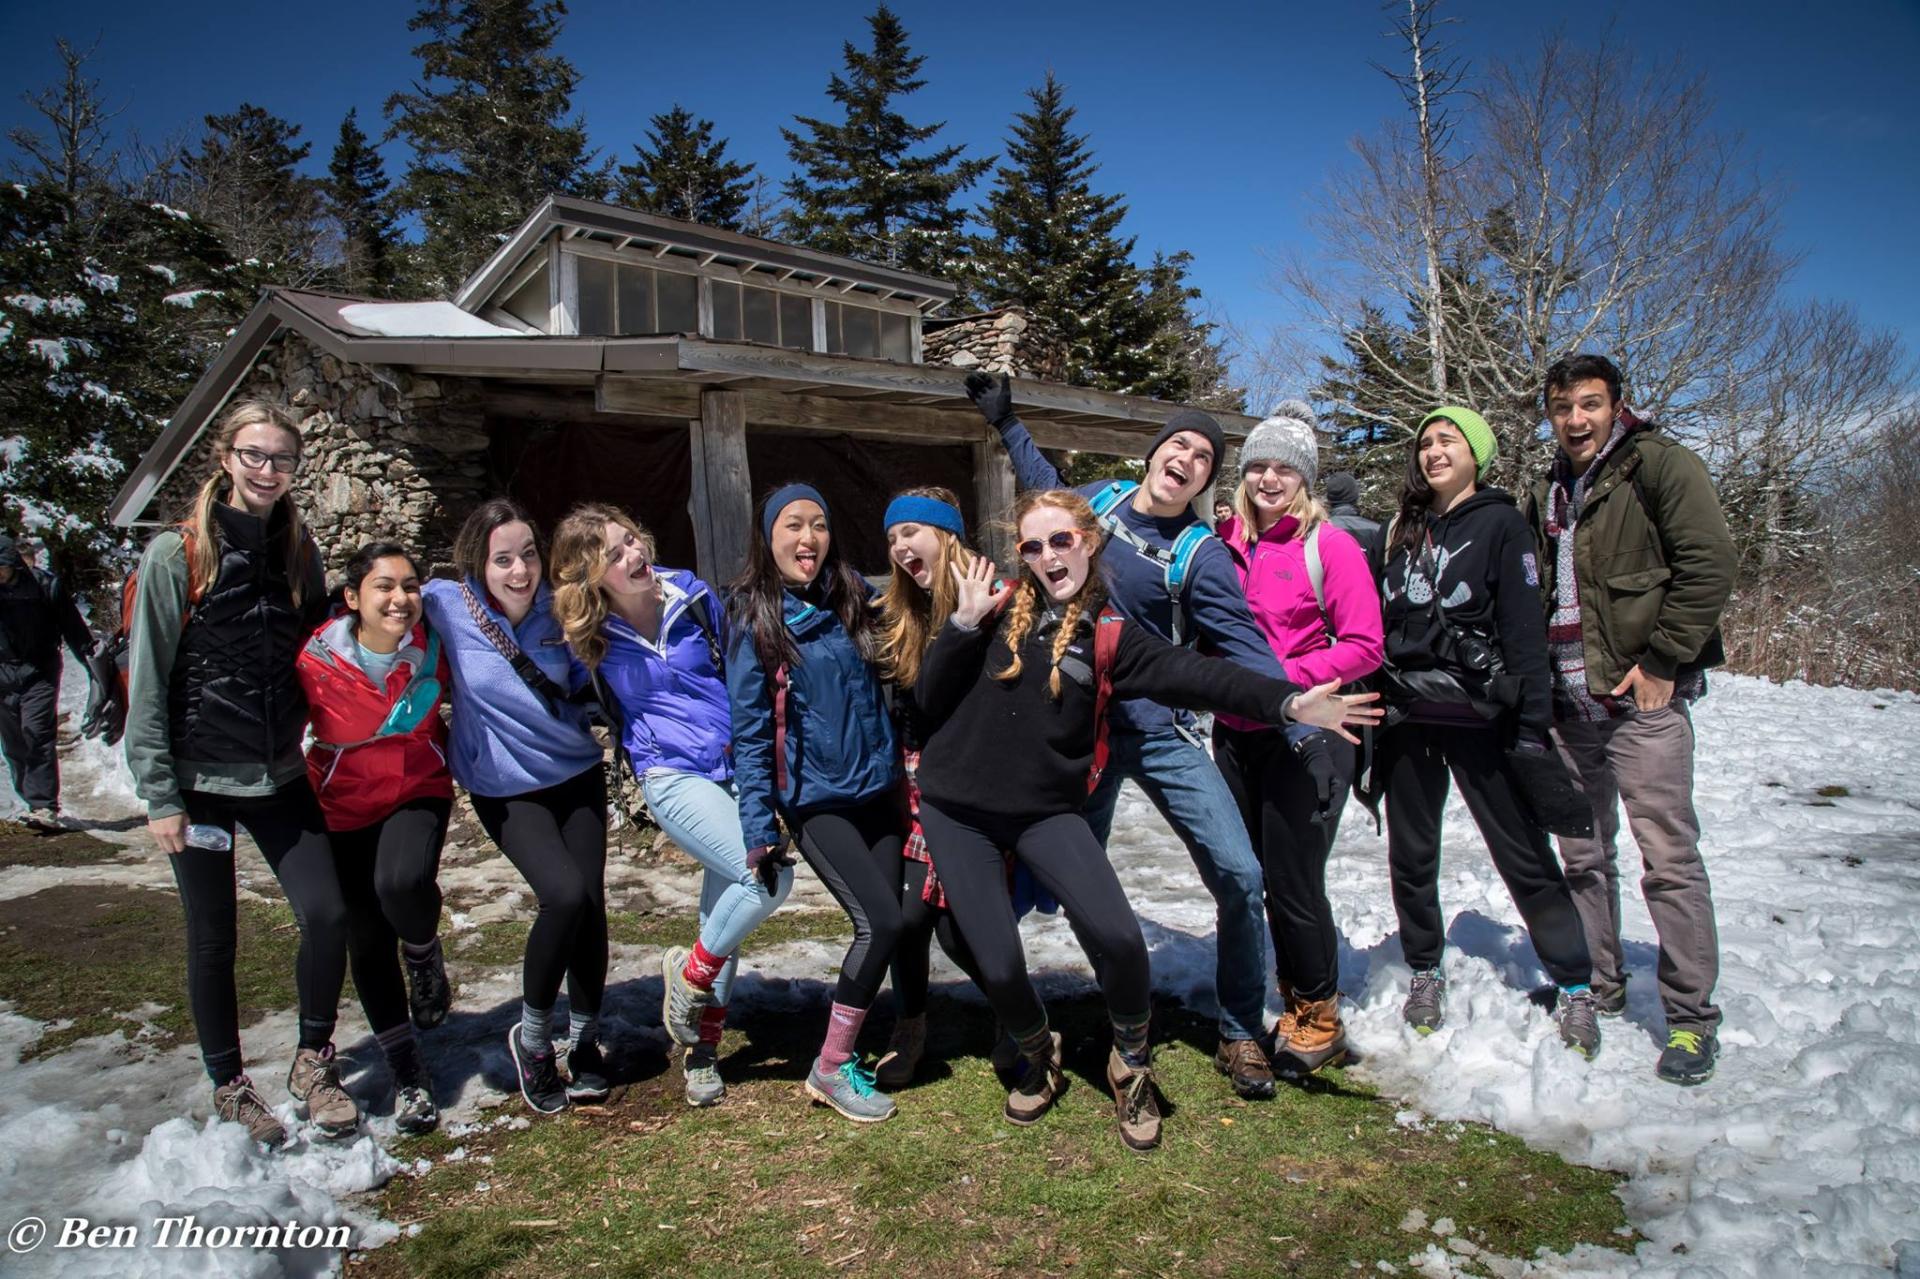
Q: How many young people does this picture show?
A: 11